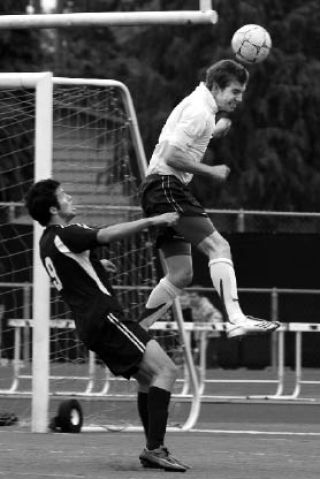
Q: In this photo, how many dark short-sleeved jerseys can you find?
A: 1